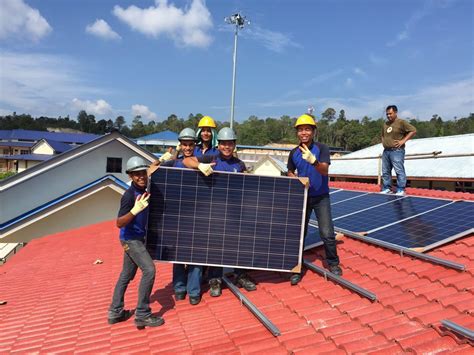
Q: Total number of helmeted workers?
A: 5